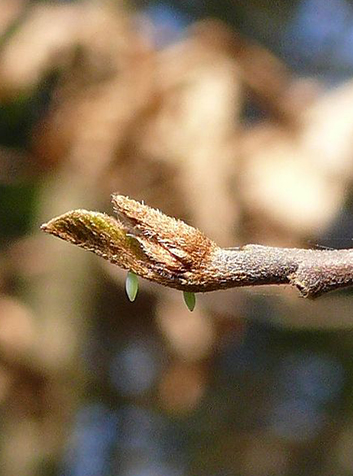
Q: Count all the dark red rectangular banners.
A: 0